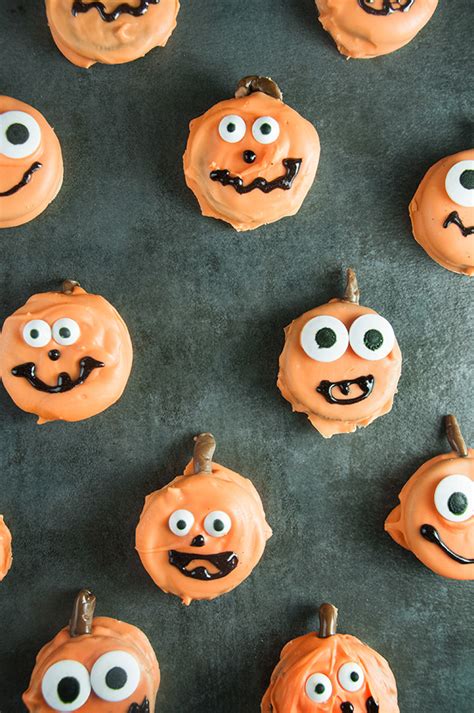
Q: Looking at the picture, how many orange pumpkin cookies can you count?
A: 12